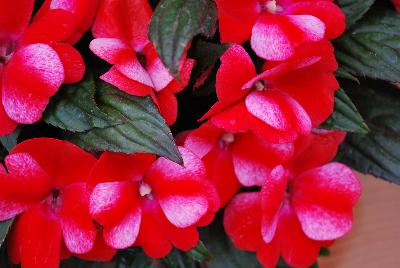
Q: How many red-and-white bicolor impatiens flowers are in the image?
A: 8